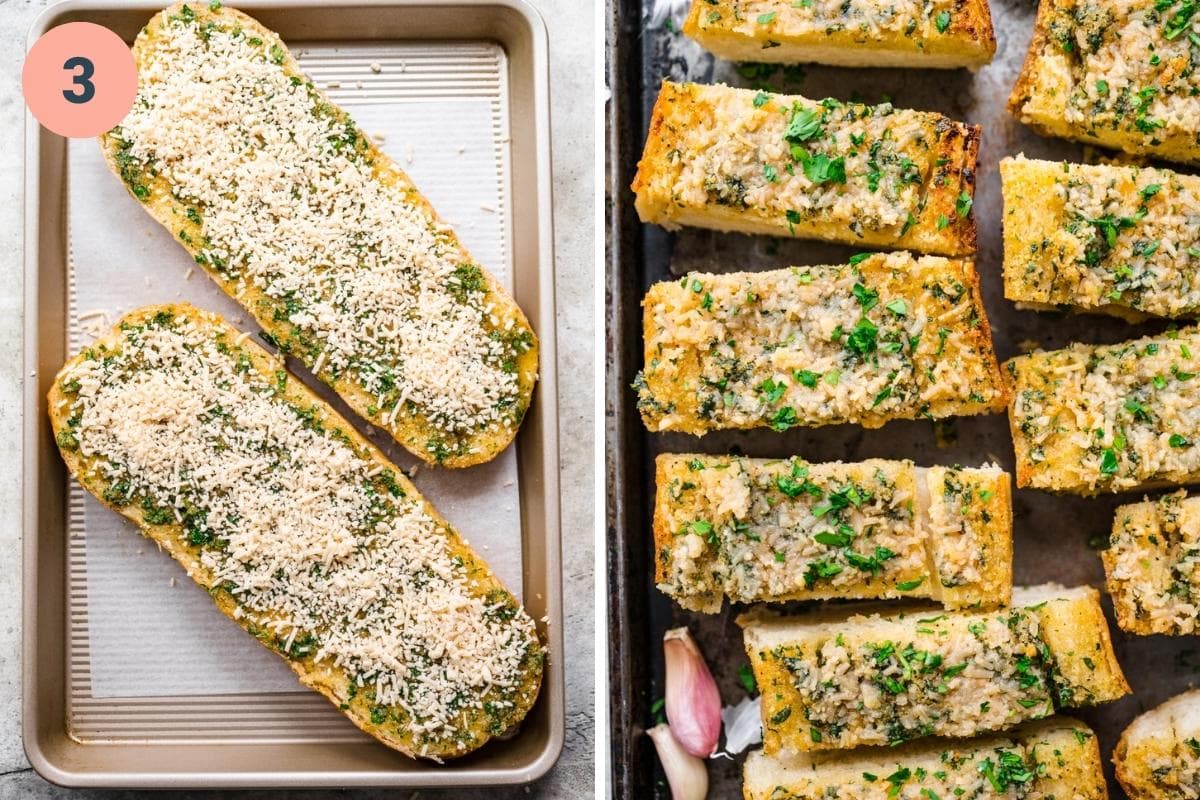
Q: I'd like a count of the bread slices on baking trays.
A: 13